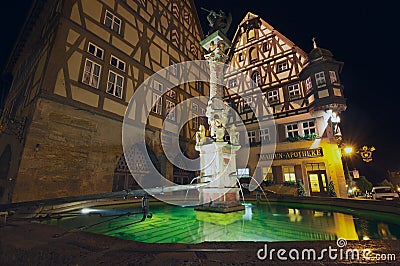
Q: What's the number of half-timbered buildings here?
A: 2